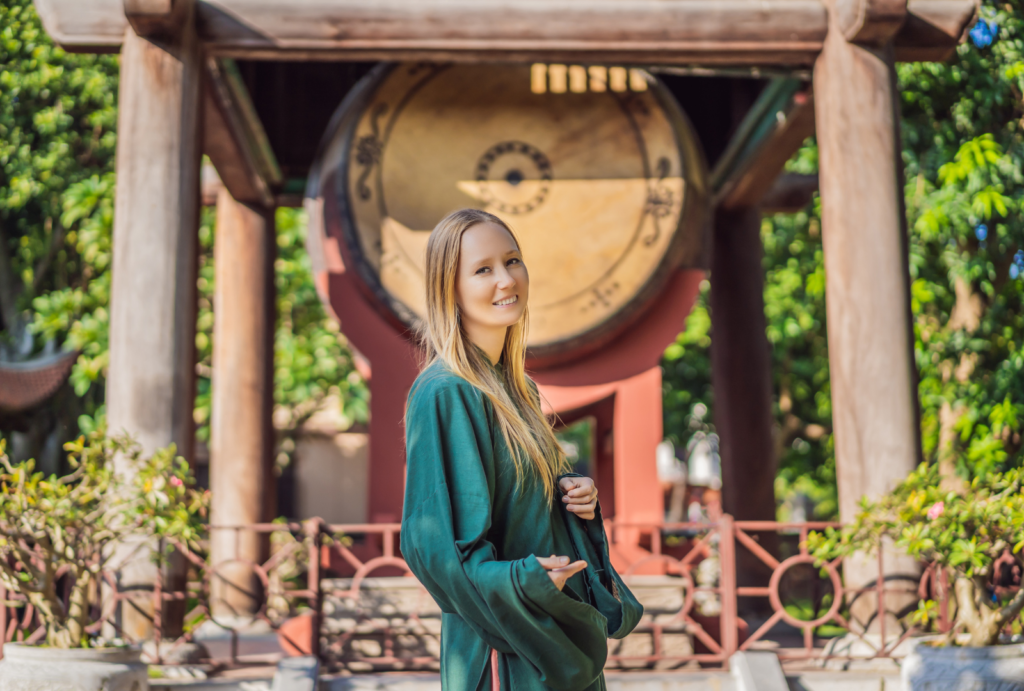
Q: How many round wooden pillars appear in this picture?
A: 4